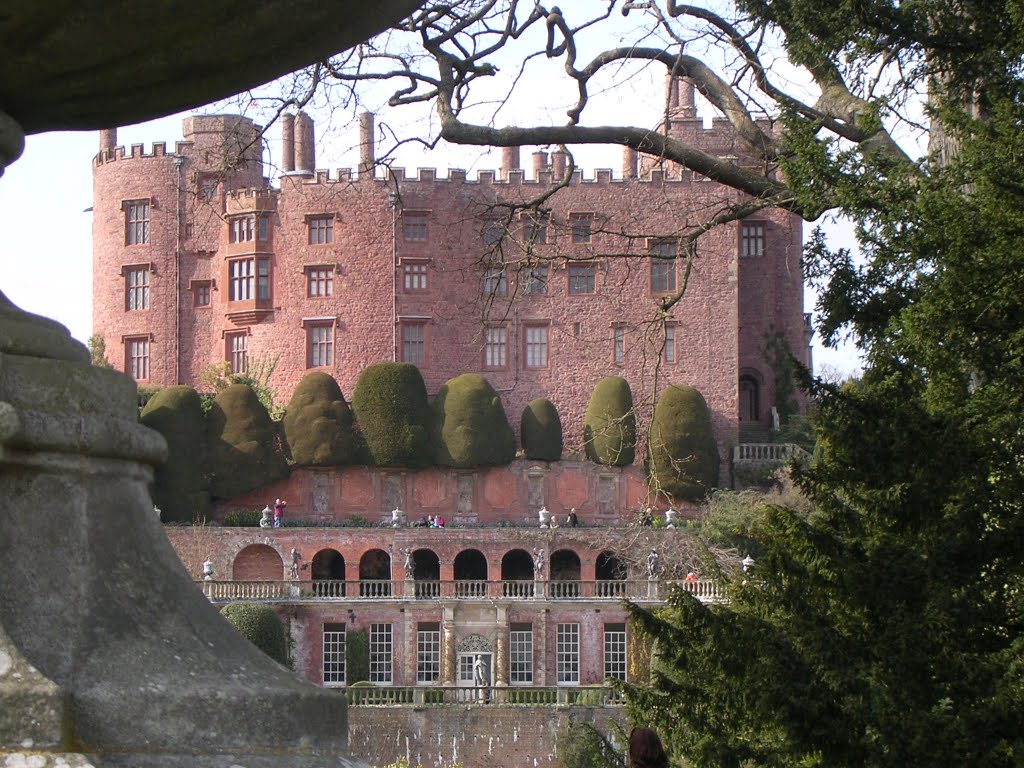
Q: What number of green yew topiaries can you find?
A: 8